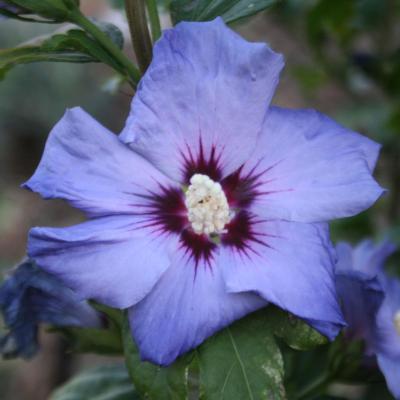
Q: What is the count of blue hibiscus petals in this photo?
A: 6